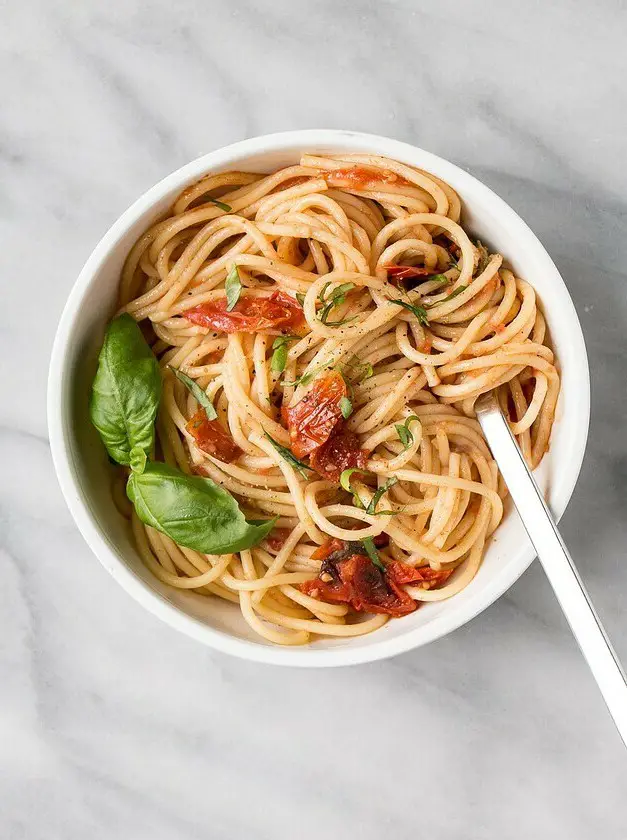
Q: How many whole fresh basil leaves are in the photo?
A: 2